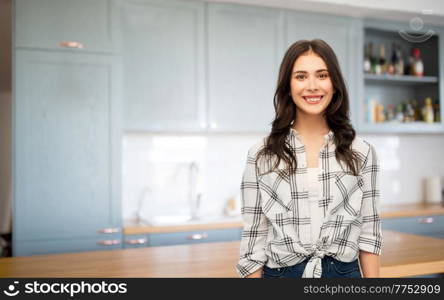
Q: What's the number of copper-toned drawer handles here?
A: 6